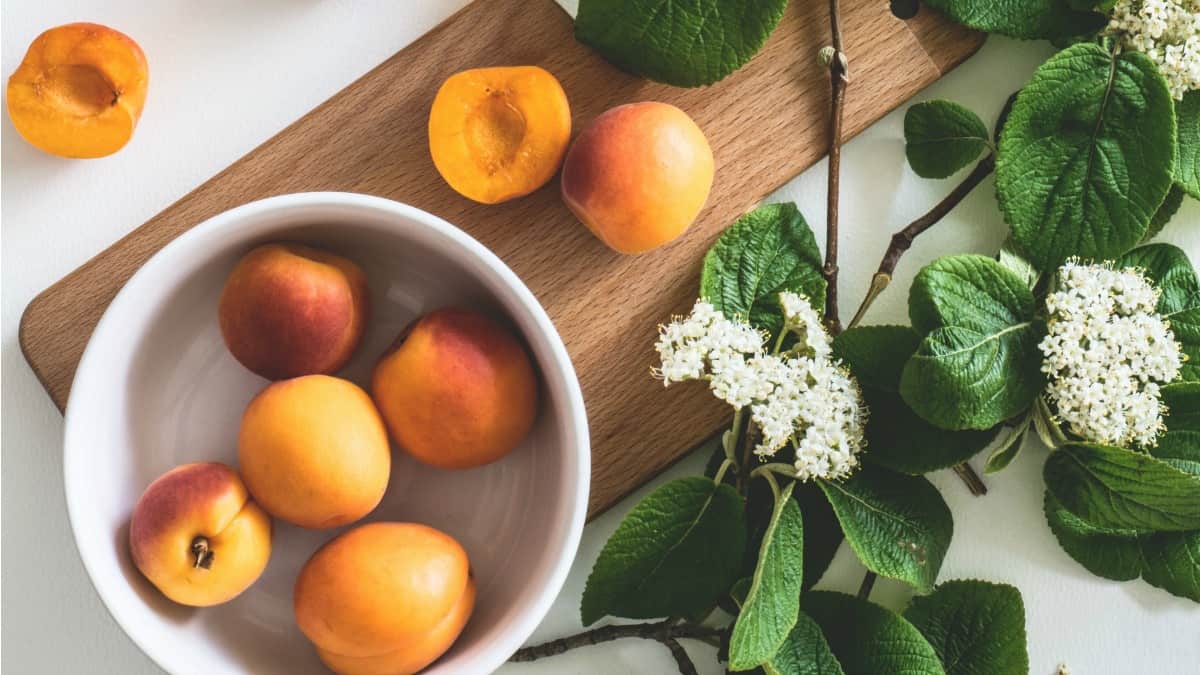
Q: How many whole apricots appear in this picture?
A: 6